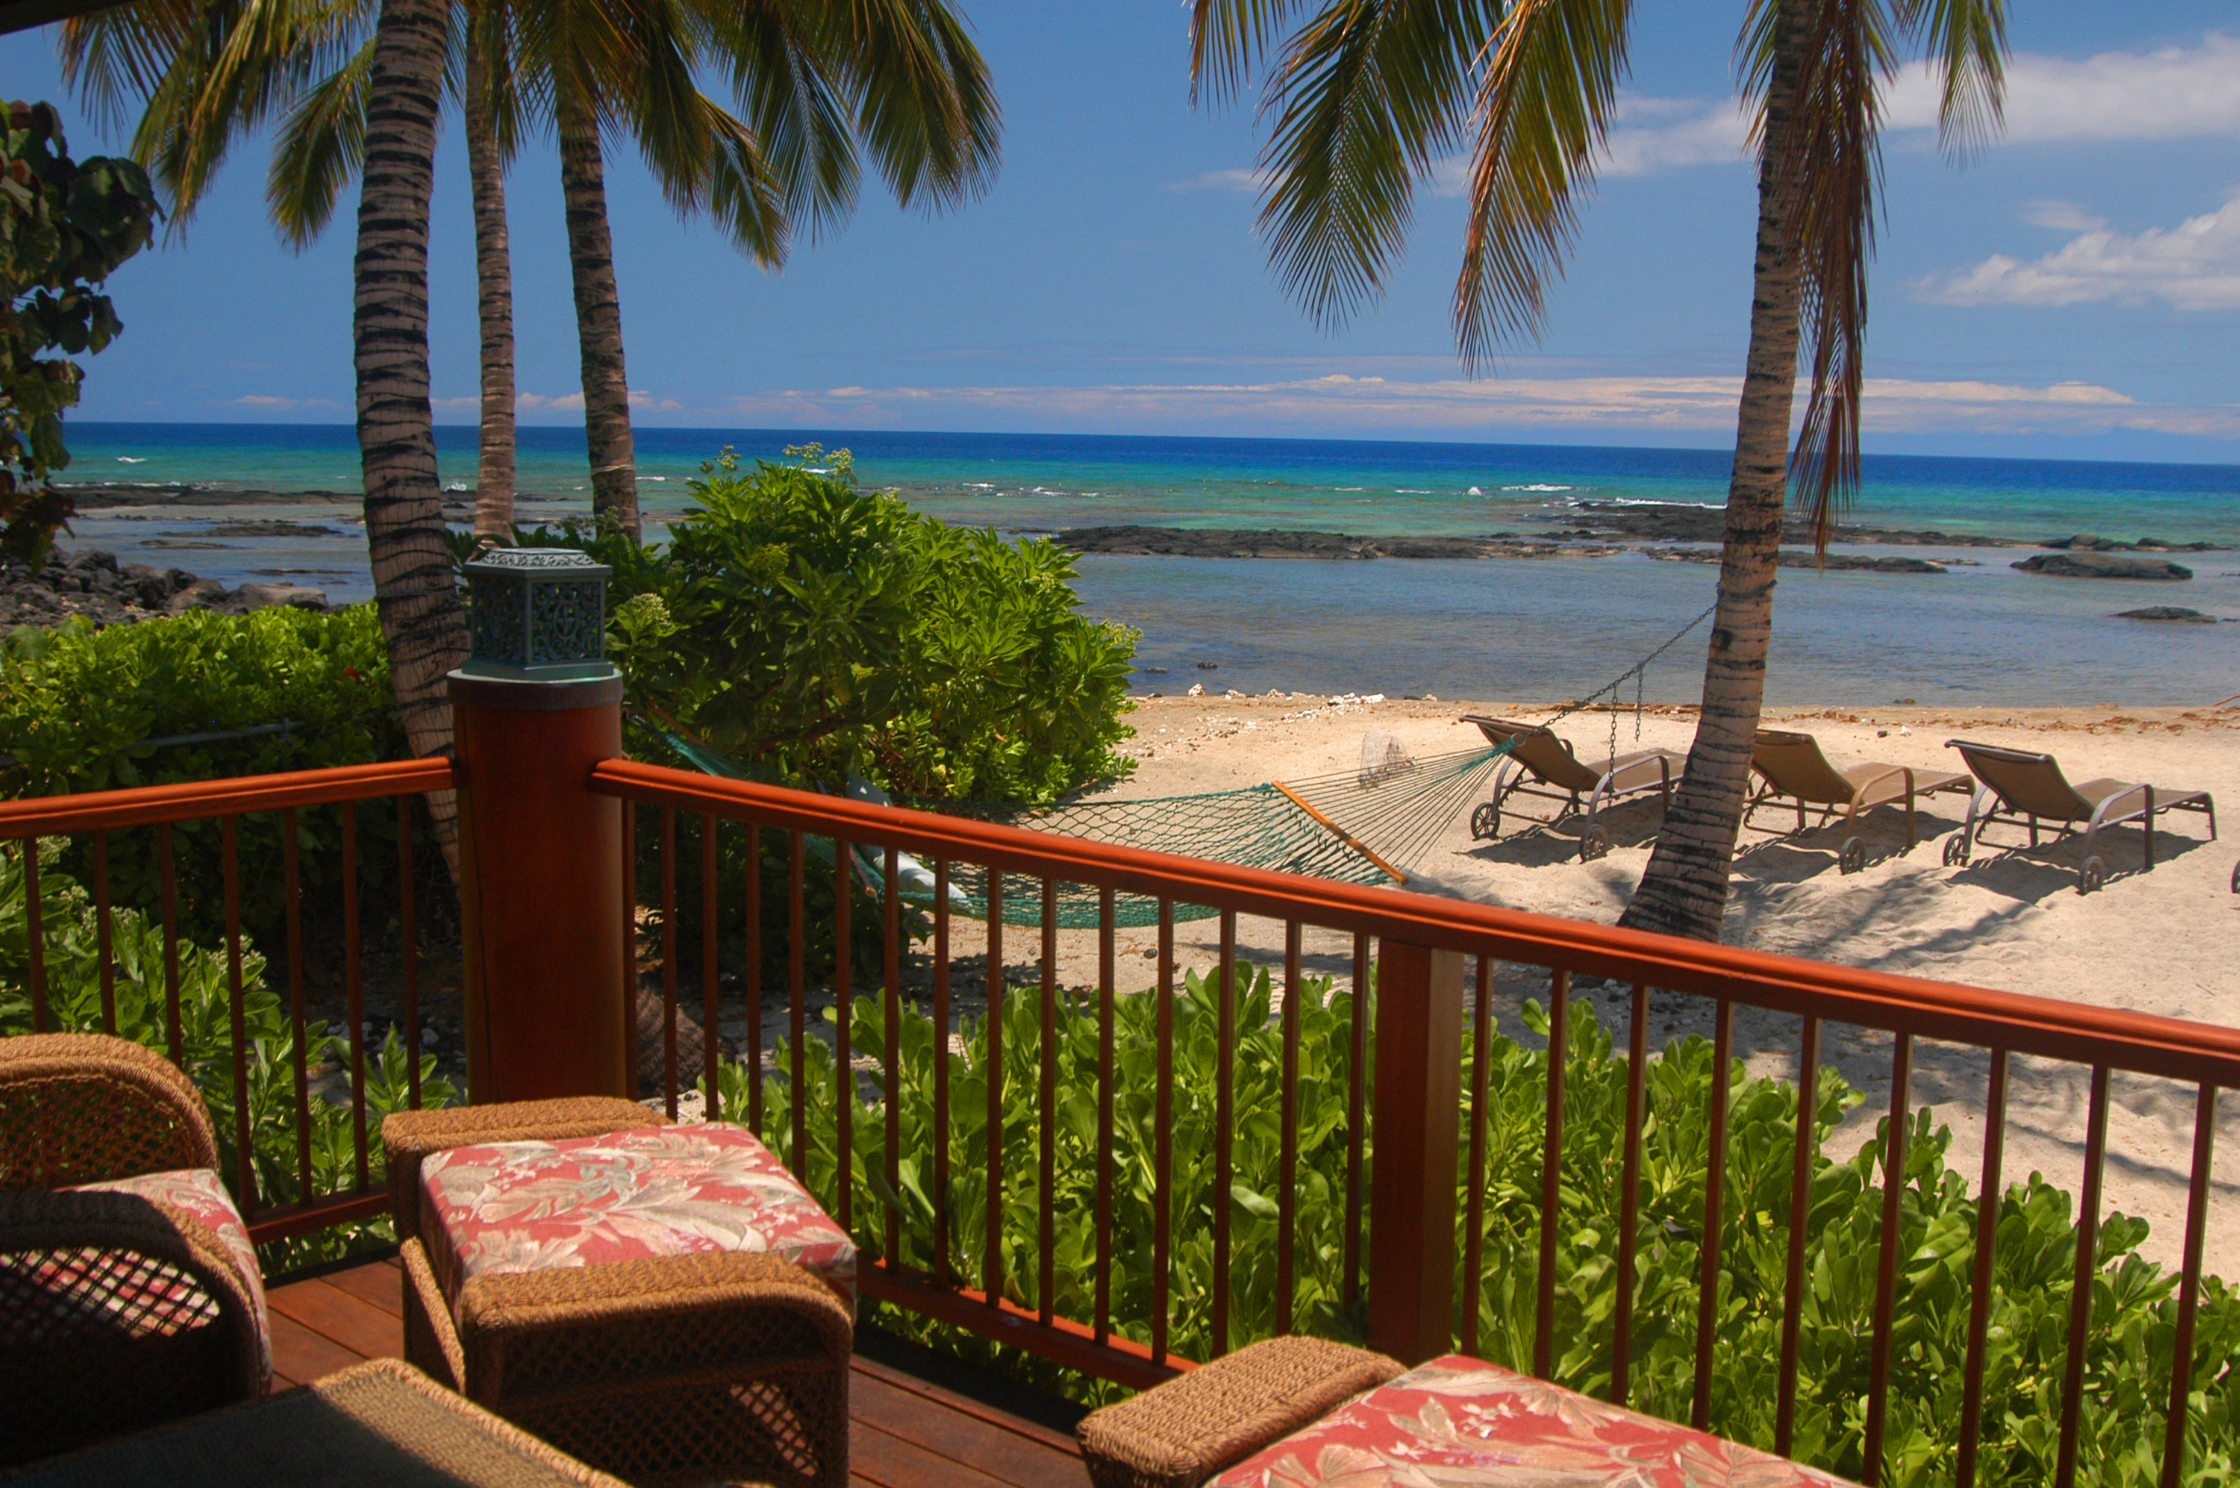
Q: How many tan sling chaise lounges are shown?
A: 3